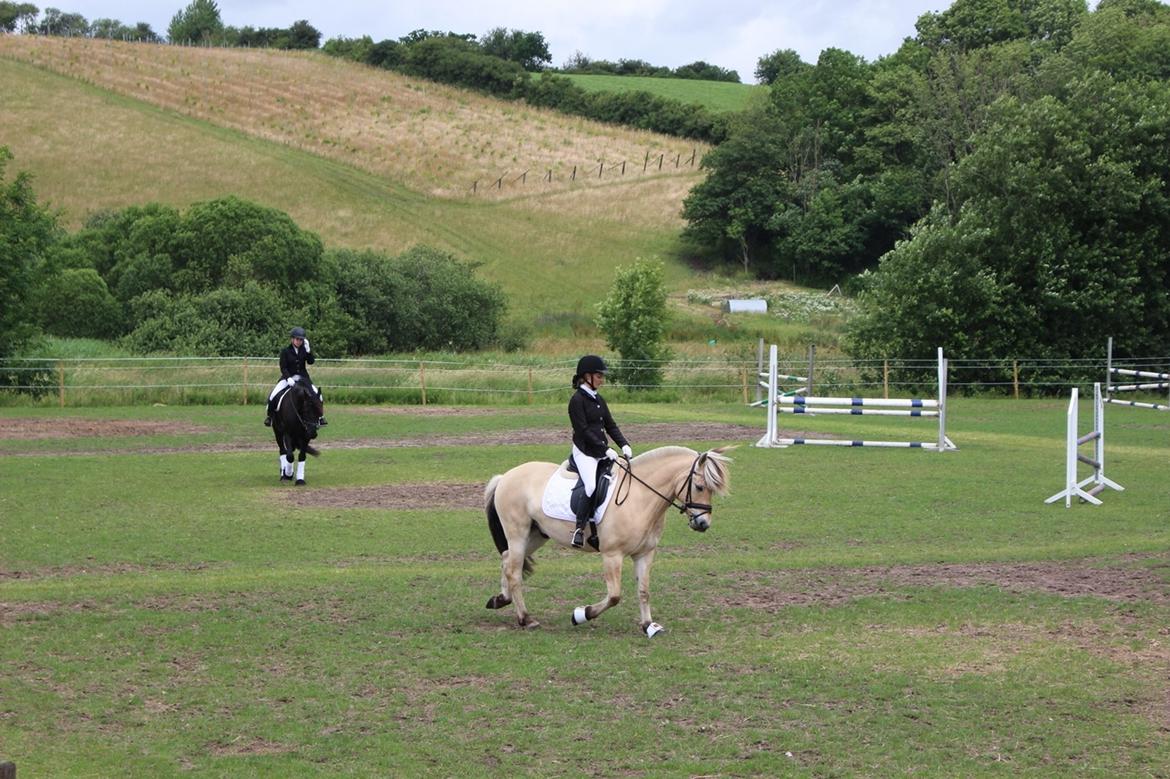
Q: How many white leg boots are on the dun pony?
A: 2